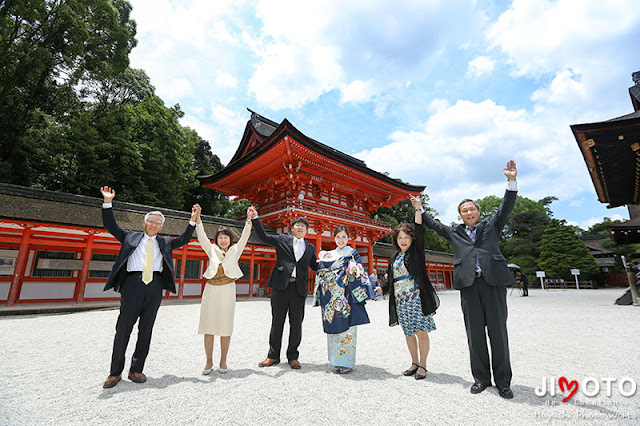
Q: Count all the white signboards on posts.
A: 2